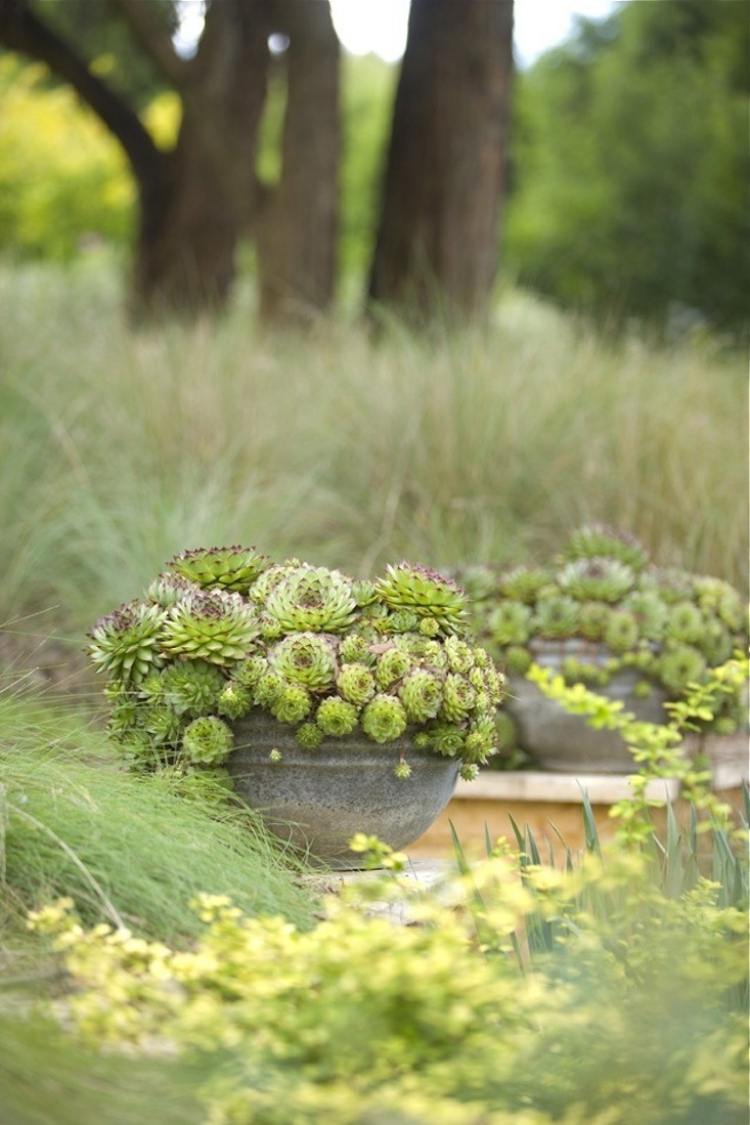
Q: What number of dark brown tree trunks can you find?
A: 3